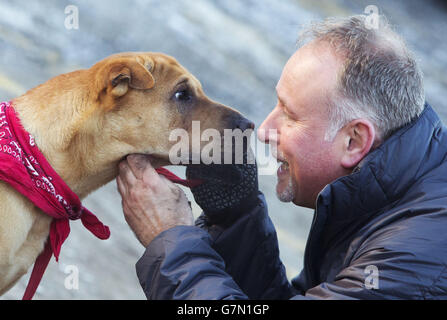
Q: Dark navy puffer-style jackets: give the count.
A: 1